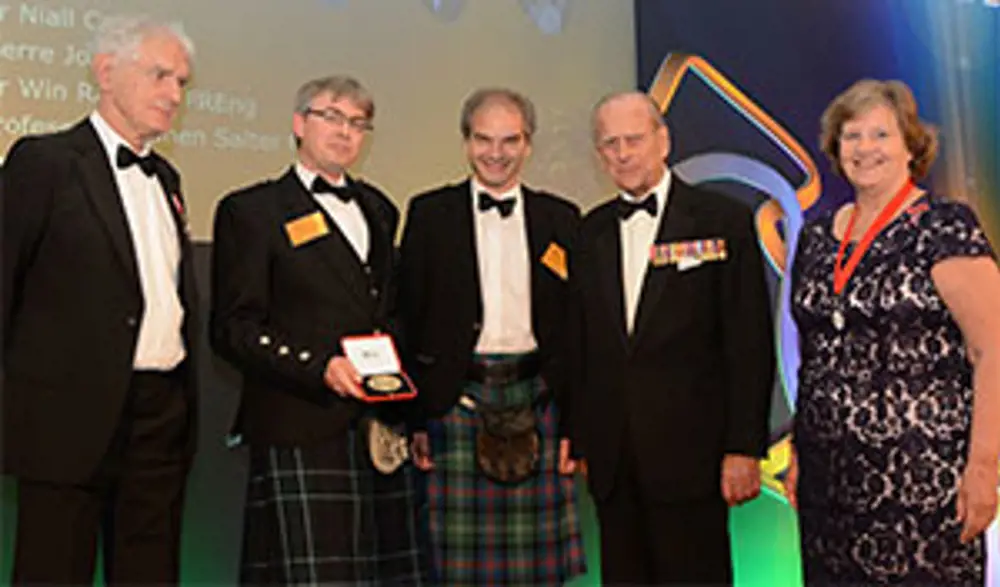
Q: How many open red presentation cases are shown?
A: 1